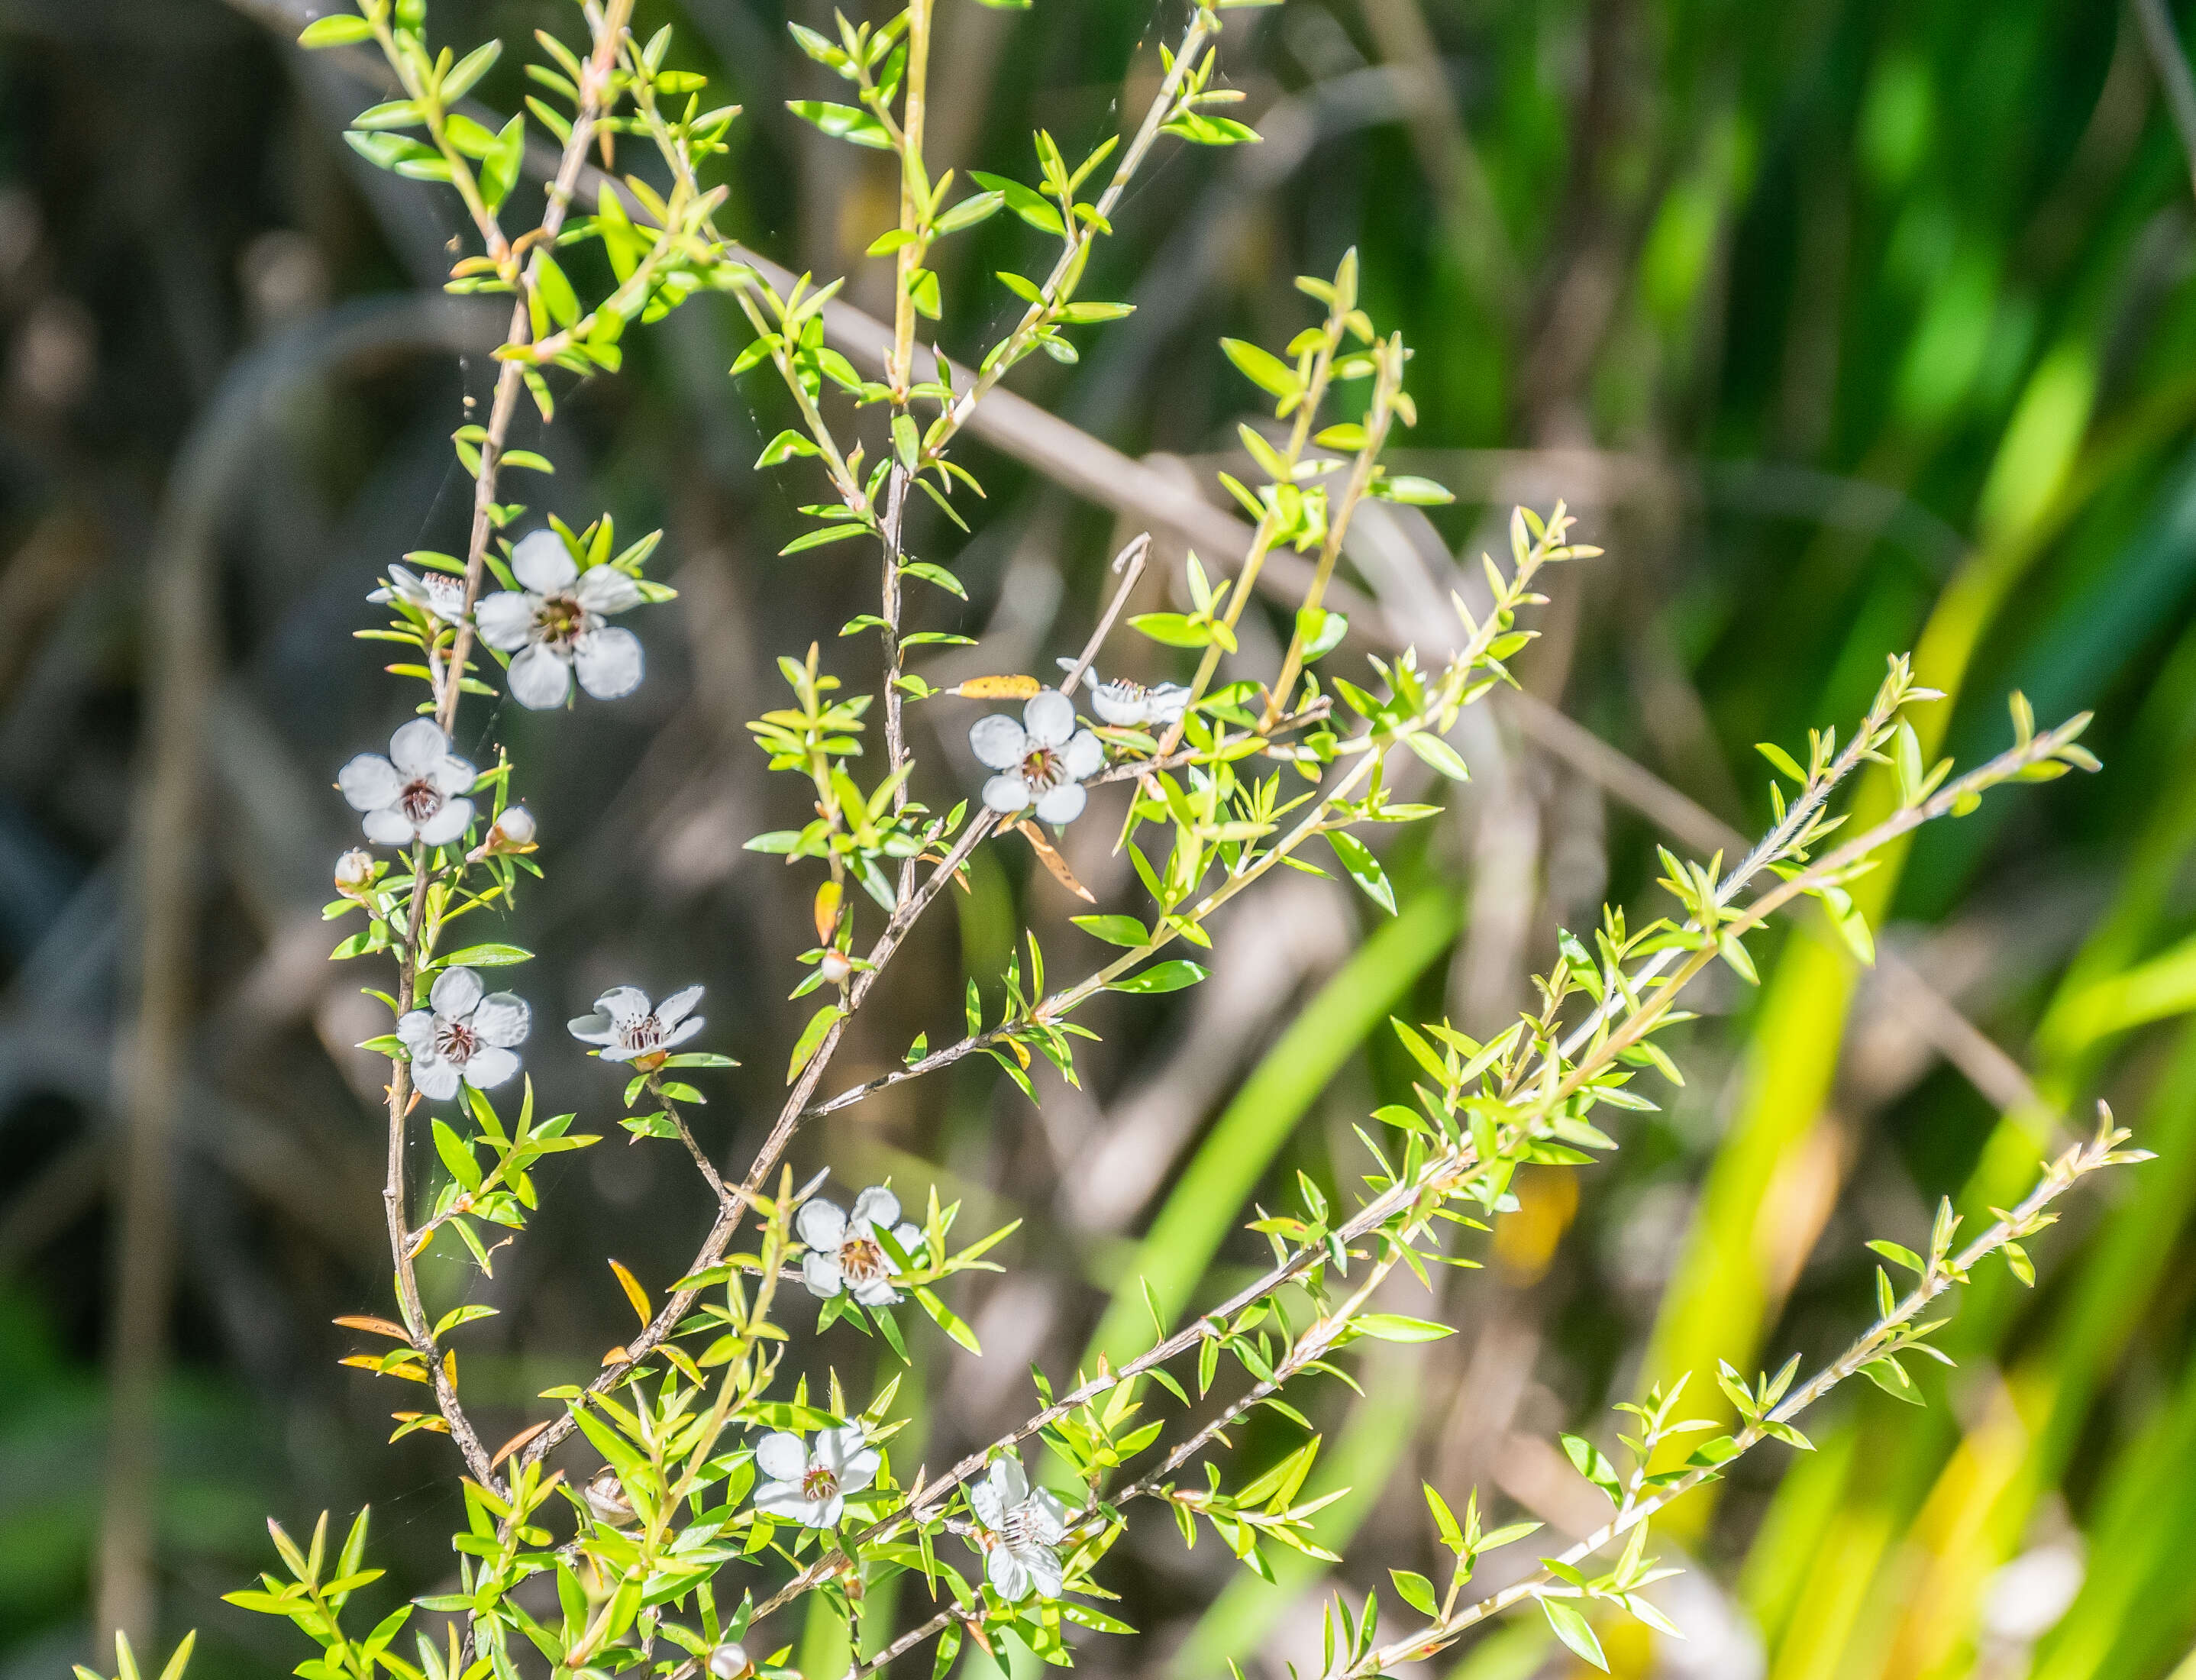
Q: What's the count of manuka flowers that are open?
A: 10